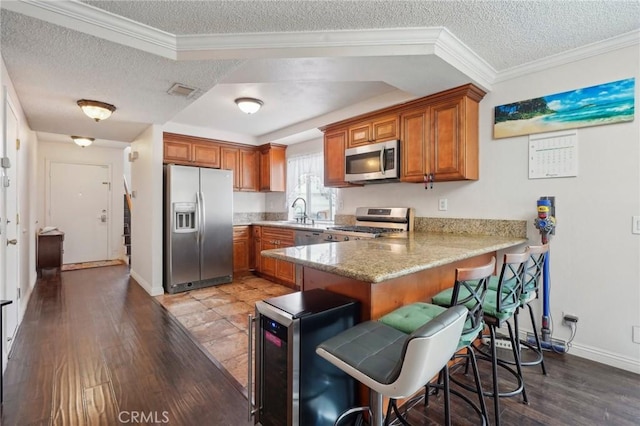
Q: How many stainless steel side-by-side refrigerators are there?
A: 1